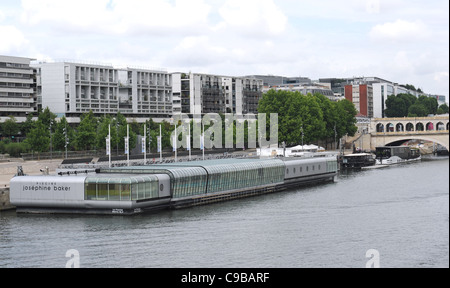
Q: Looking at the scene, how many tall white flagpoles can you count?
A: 7